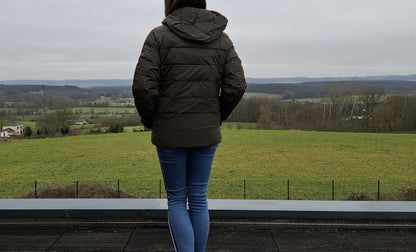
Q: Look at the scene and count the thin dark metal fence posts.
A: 8